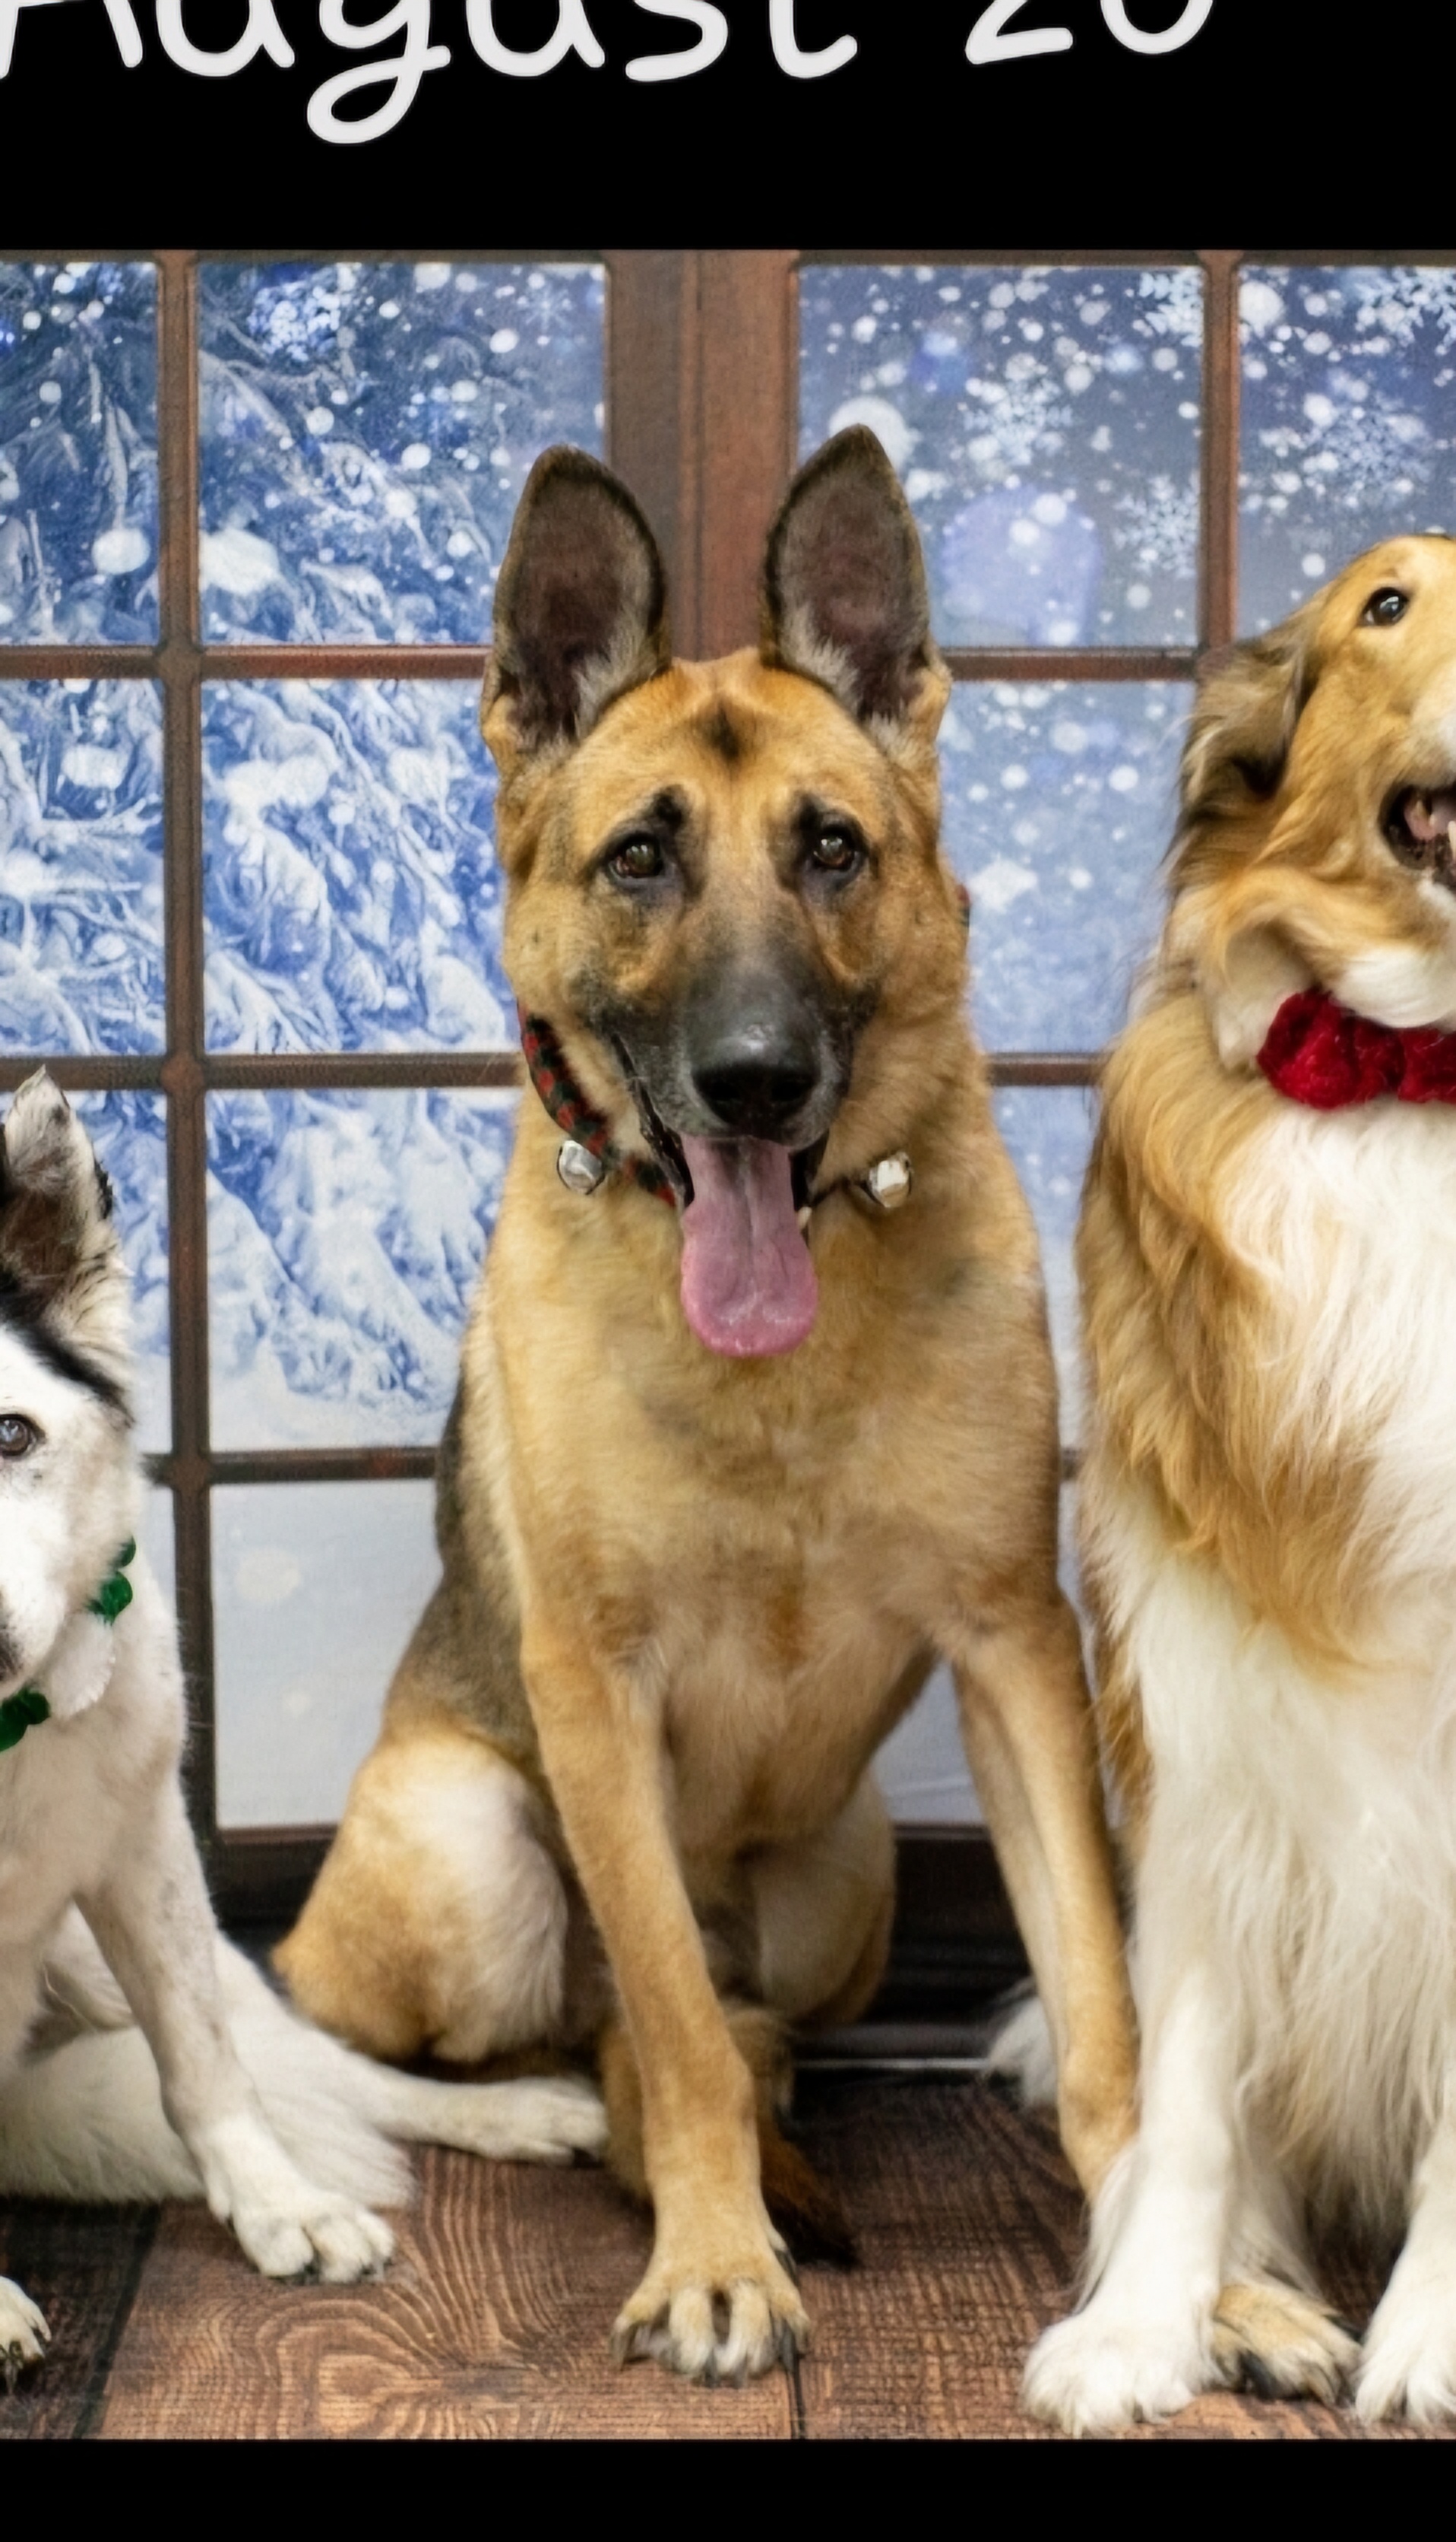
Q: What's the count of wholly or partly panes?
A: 13